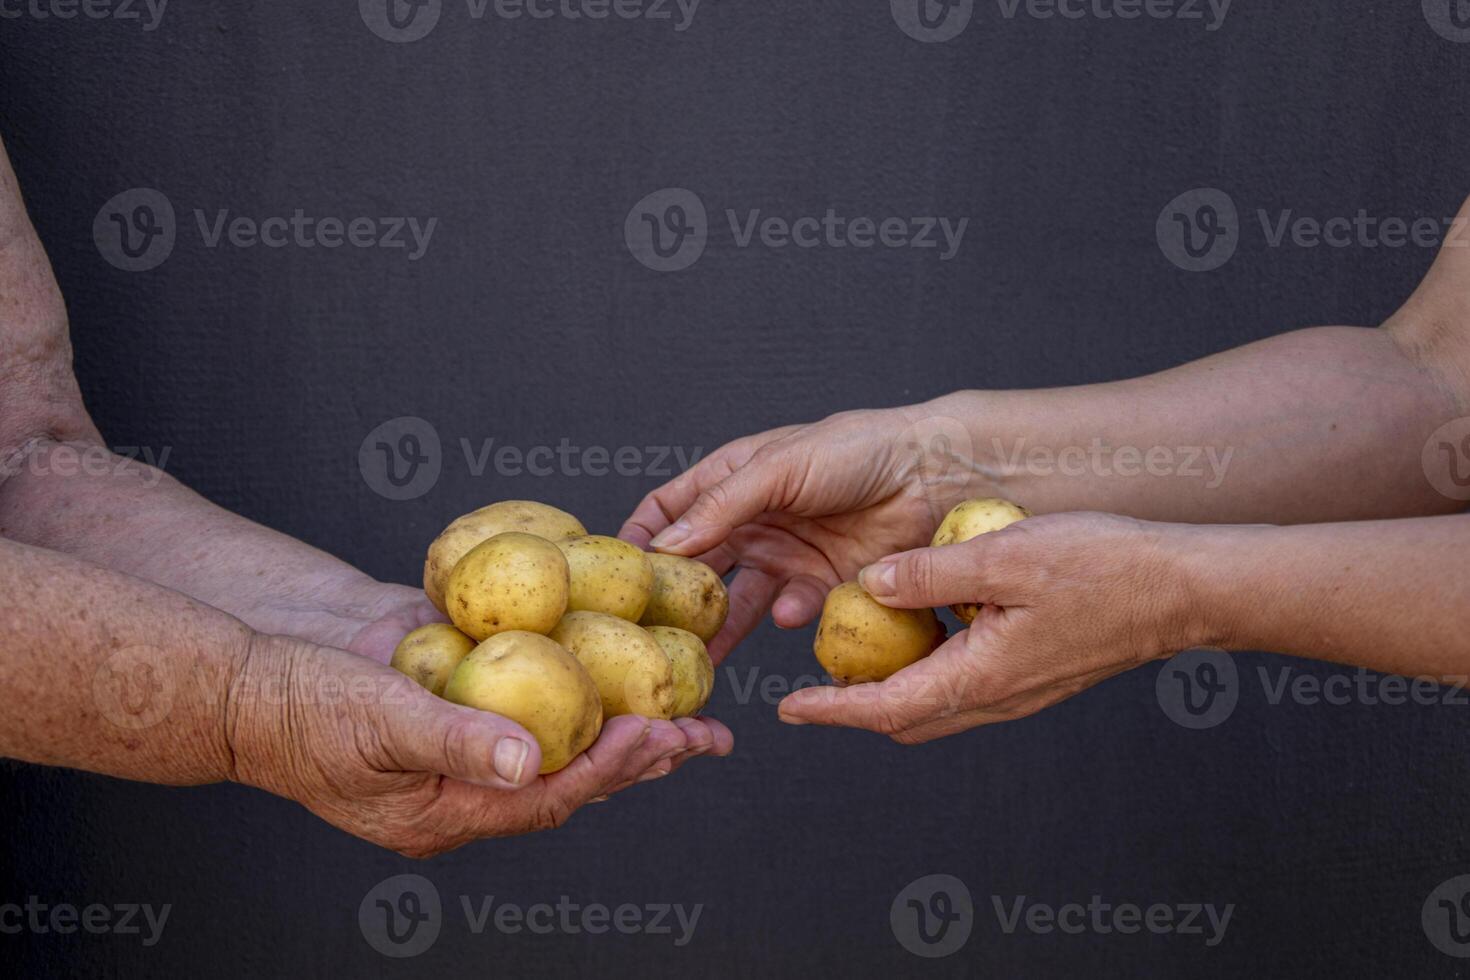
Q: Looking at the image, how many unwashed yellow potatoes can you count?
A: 10